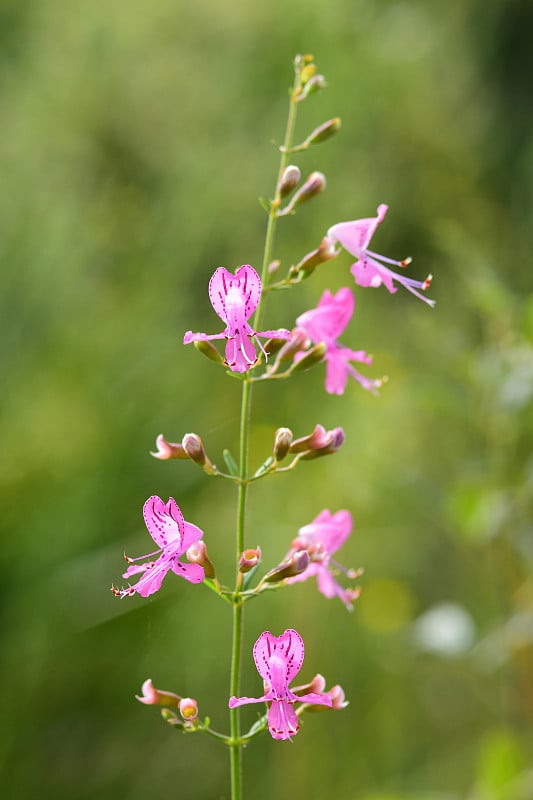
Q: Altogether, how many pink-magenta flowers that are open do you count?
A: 6